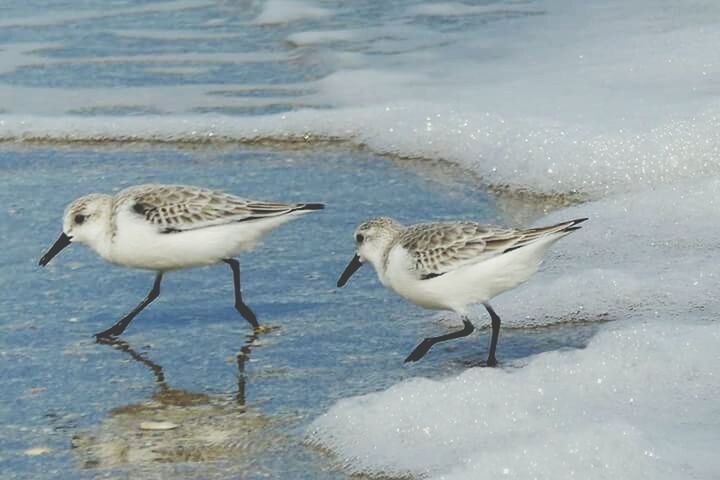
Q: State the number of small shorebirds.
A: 2